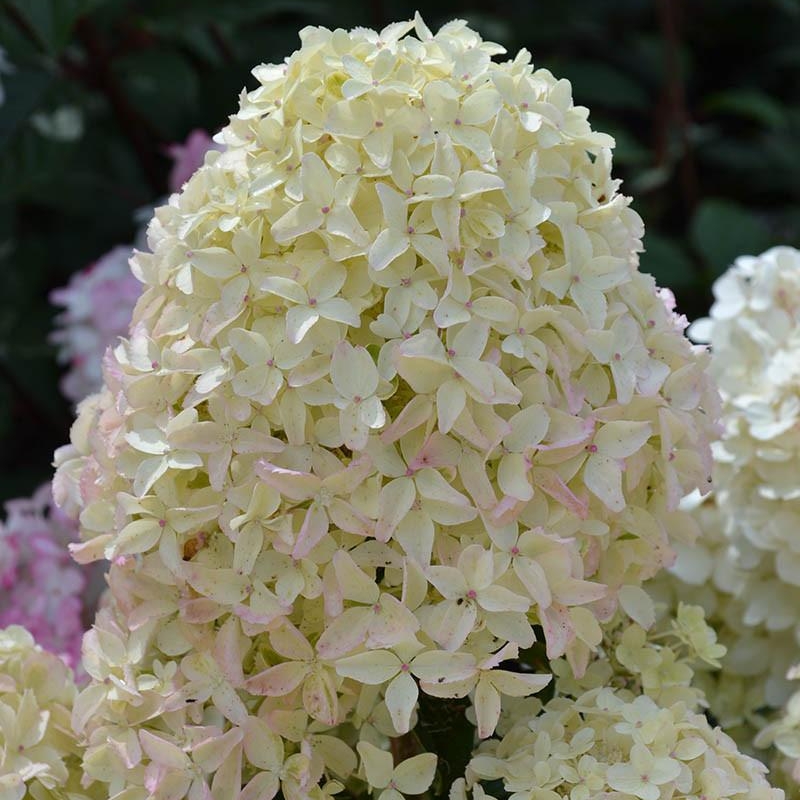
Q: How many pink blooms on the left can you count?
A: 3